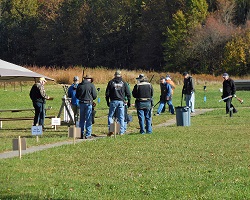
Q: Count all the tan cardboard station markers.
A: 3